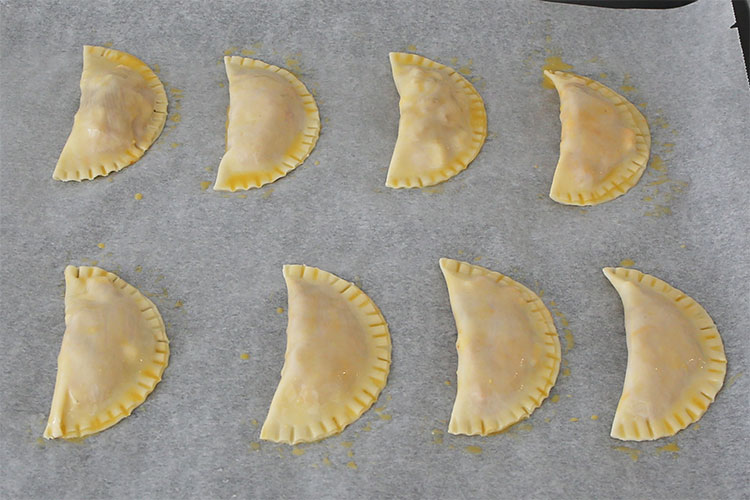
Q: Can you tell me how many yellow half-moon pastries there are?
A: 8